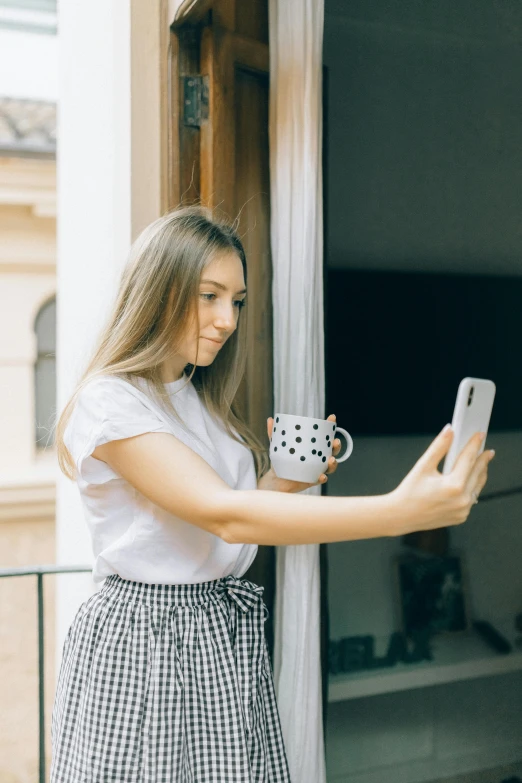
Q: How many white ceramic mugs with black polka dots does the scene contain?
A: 1